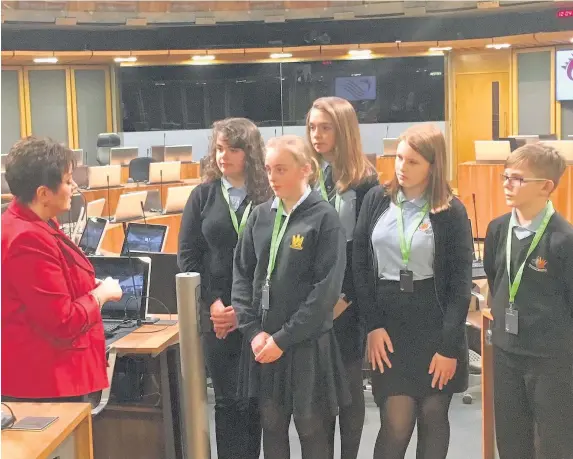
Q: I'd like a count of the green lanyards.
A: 5